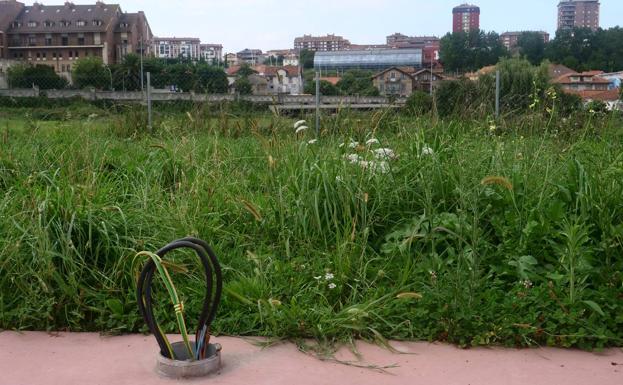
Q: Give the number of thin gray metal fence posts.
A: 3